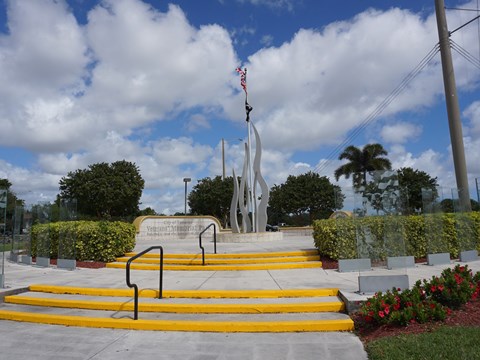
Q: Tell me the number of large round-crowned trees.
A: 4